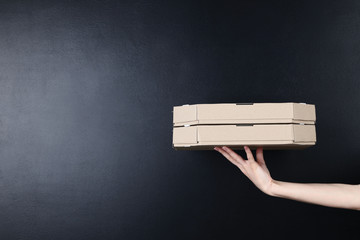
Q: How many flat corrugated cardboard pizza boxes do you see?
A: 2